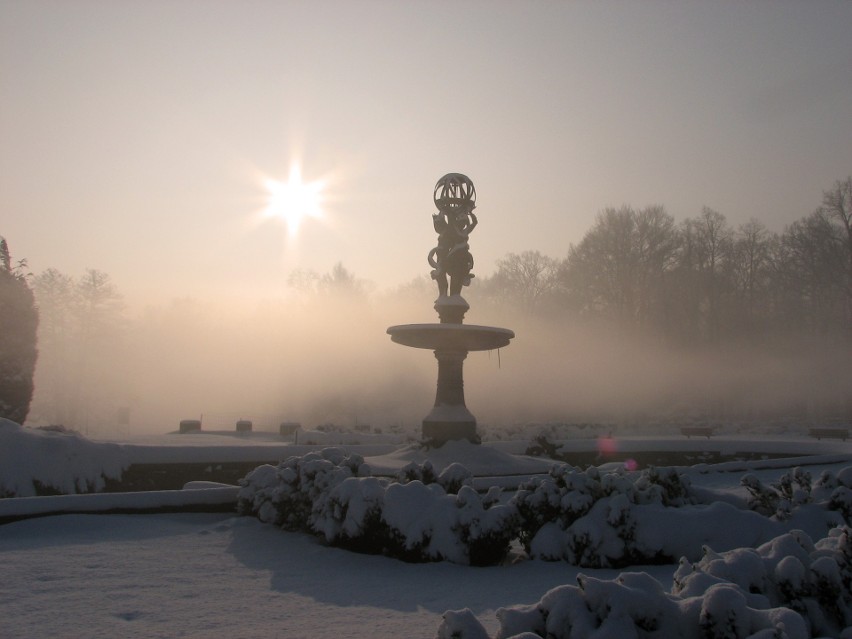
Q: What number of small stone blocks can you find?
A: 3